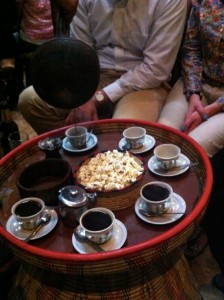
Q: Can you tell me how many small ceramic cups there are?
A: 6